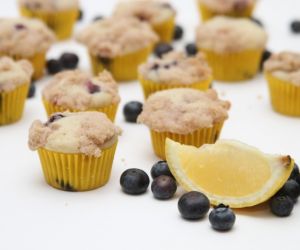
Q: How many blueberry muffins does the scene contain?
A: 12